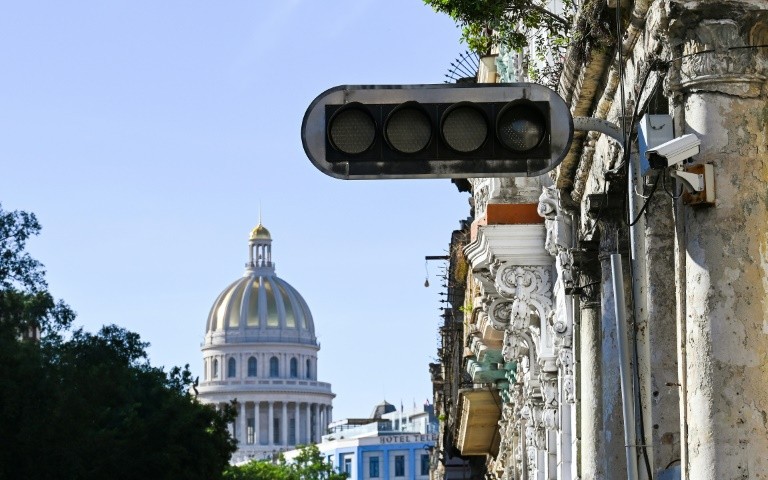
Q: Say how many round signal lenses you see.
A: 4